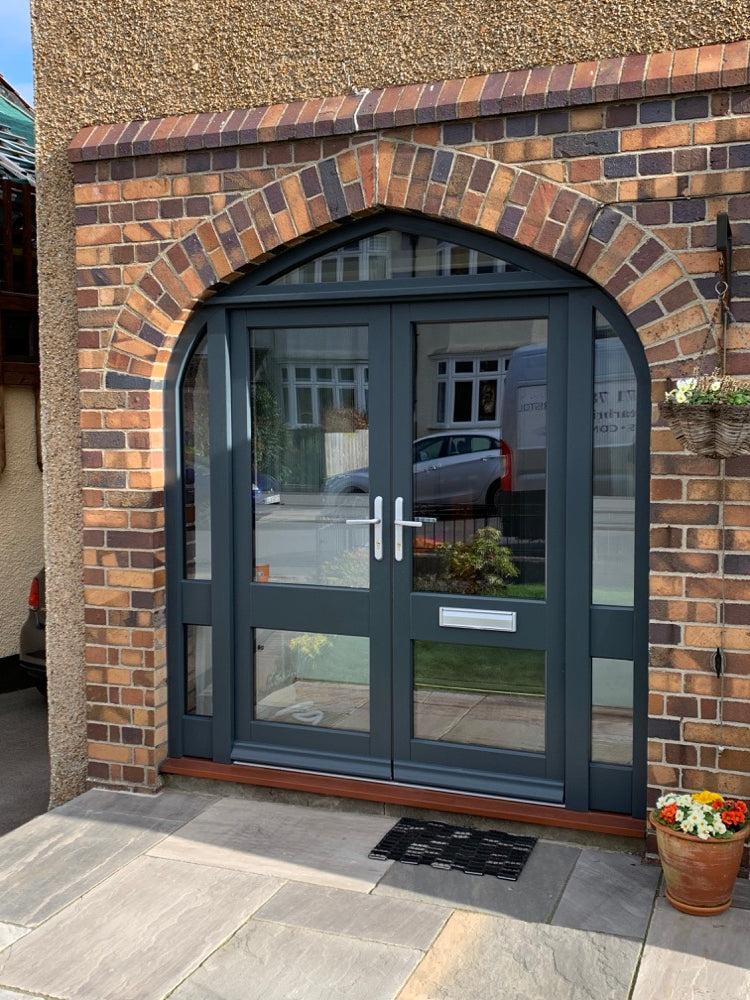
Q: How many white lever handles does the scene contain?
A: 2